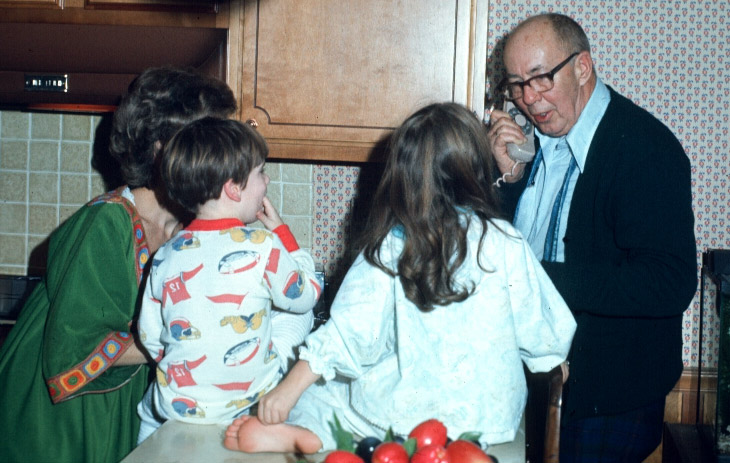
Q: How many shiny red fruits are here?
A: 5